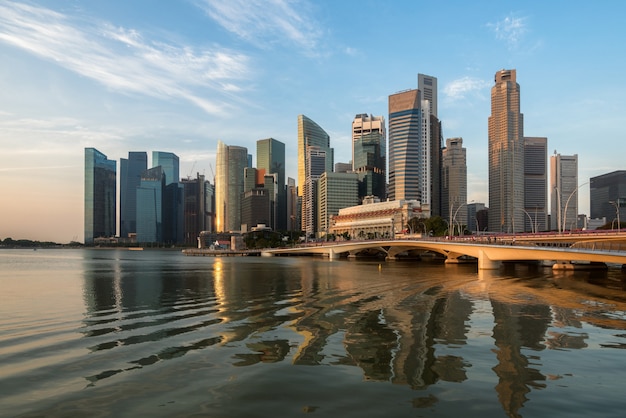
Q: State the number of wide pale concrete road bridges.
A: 1